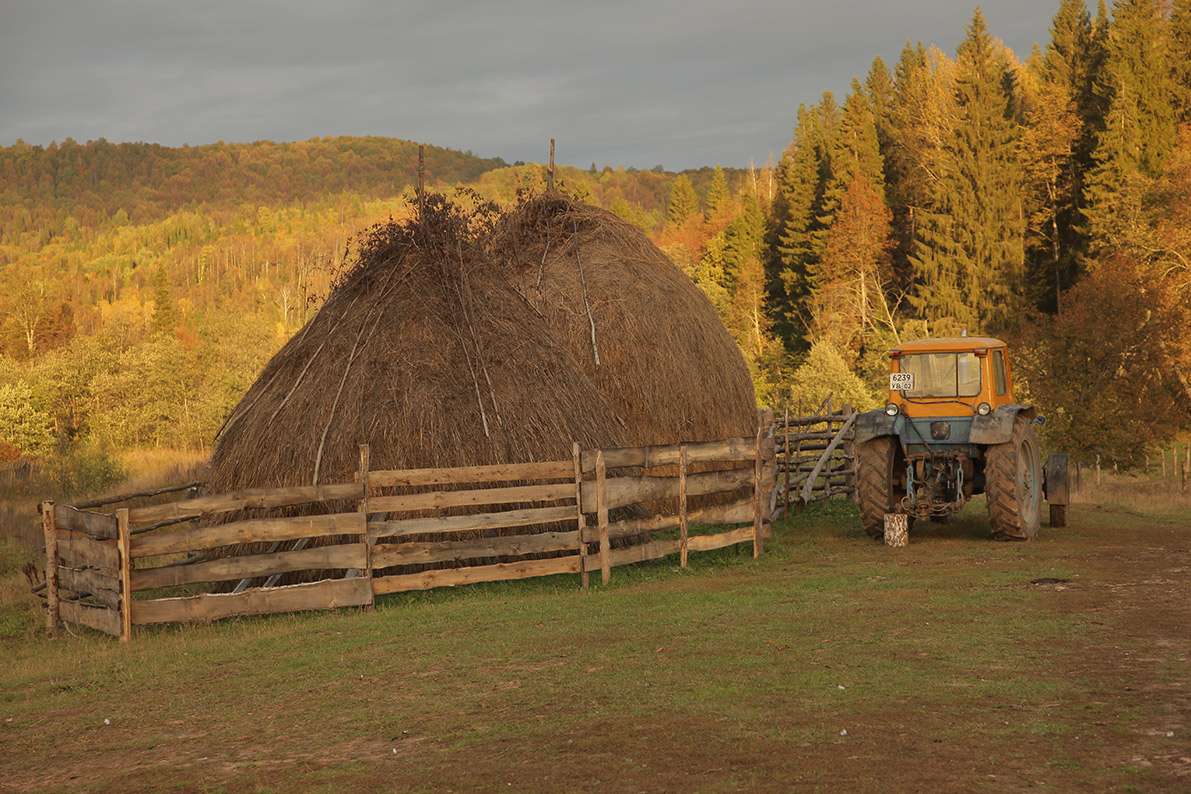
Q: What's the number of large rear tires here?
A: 2